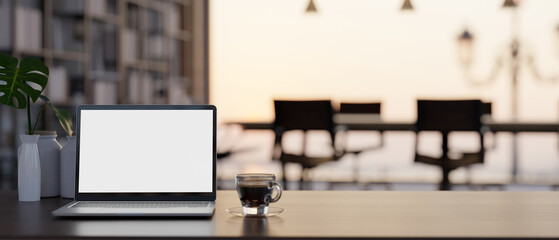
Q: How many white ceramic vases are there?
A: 3